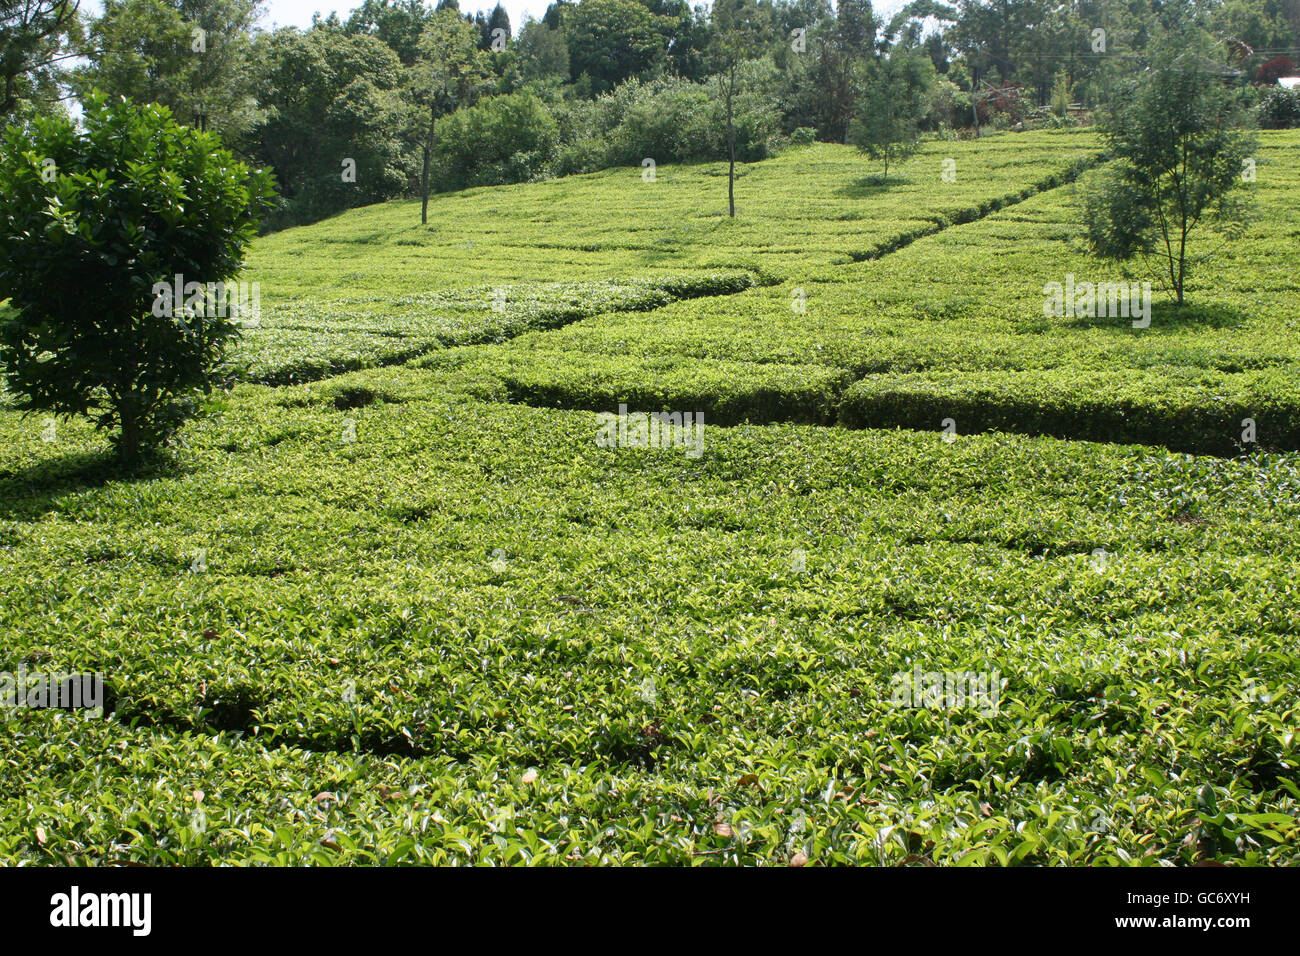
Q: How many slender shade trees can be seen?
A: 4